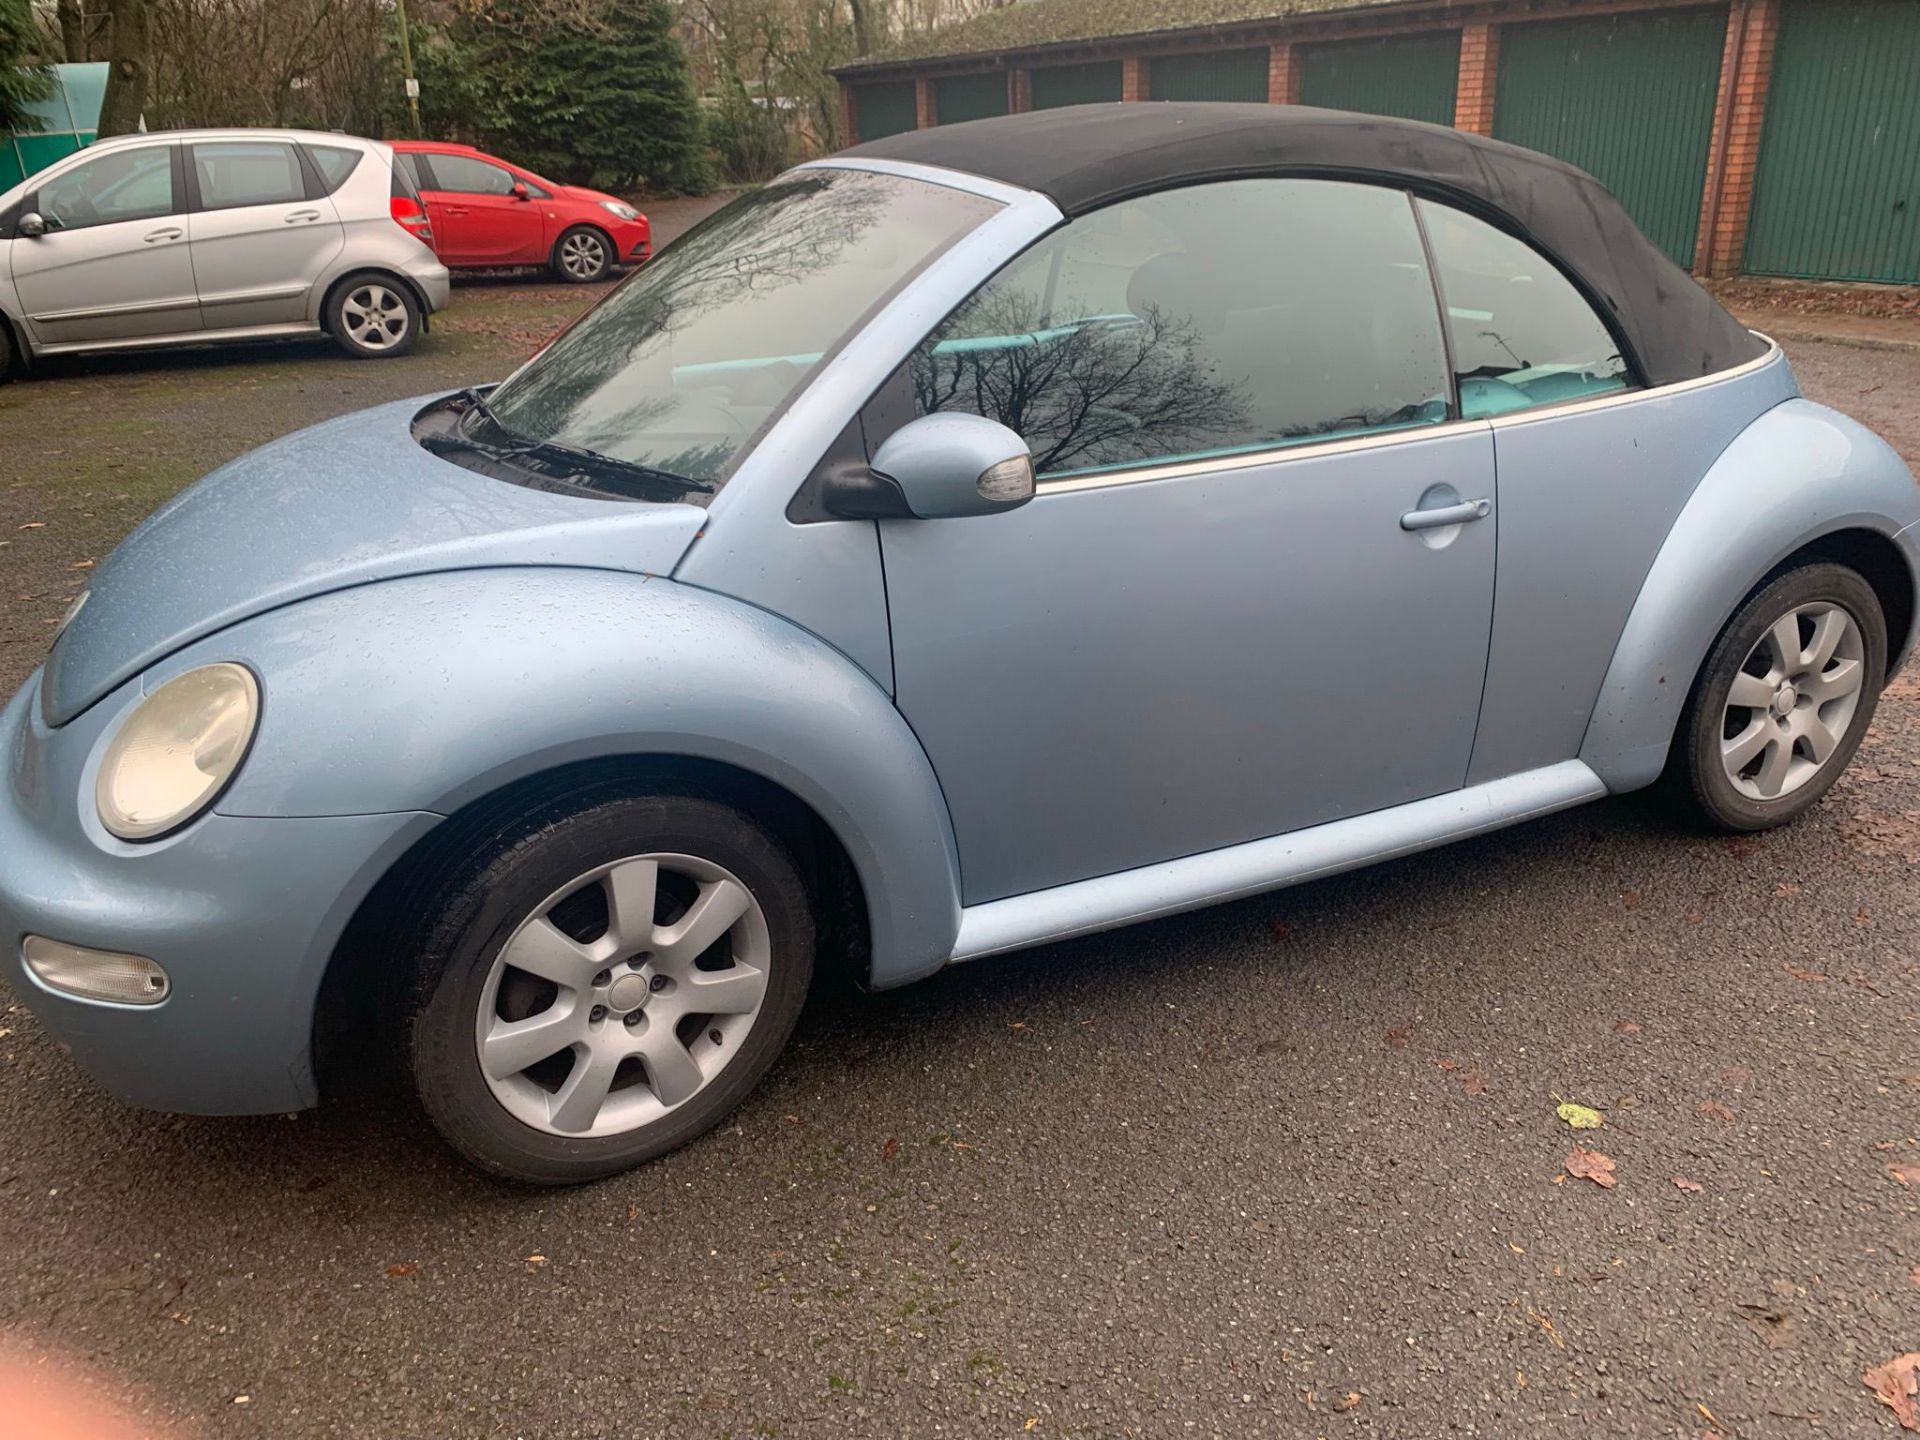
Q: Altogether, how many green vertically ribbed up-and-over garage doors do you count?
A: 7